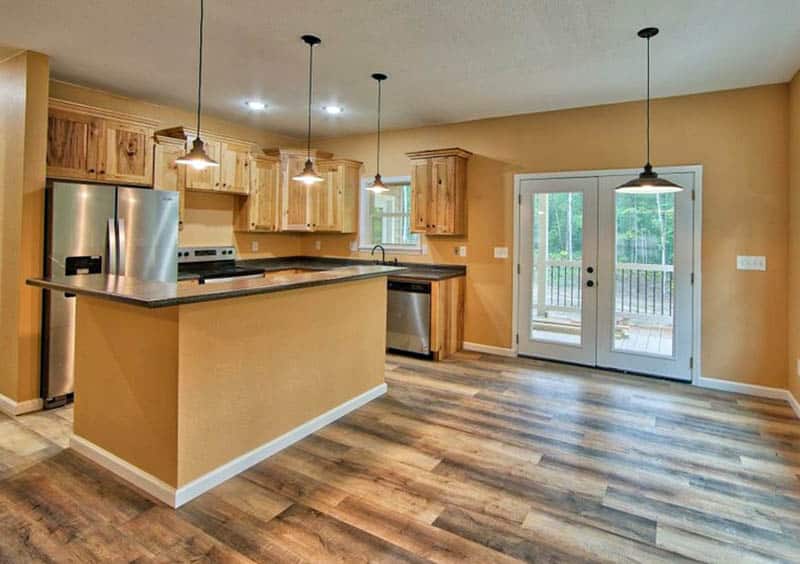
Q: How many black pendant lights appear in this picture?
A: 4